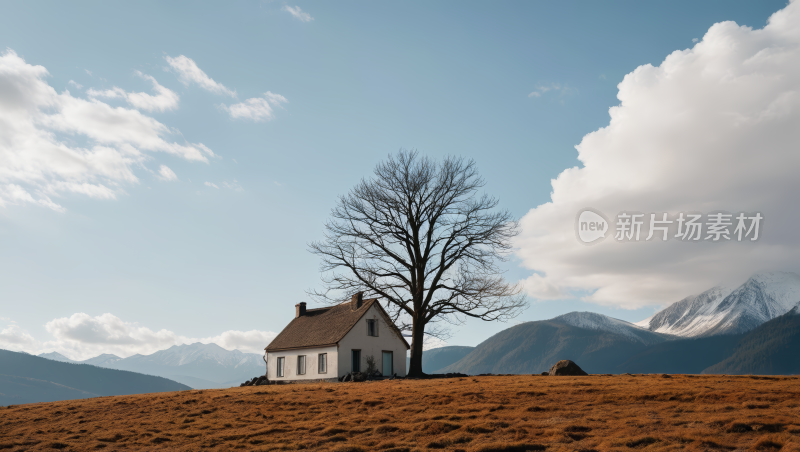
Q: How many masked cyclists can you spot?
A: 0